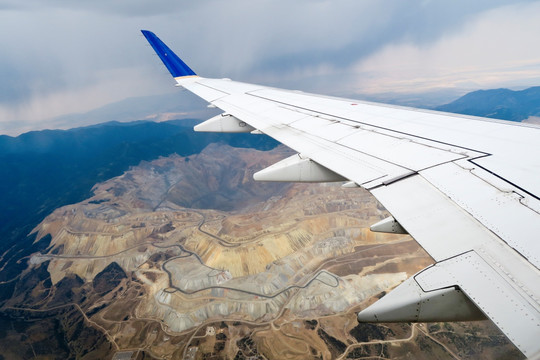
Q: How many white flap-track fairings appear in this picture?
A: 4